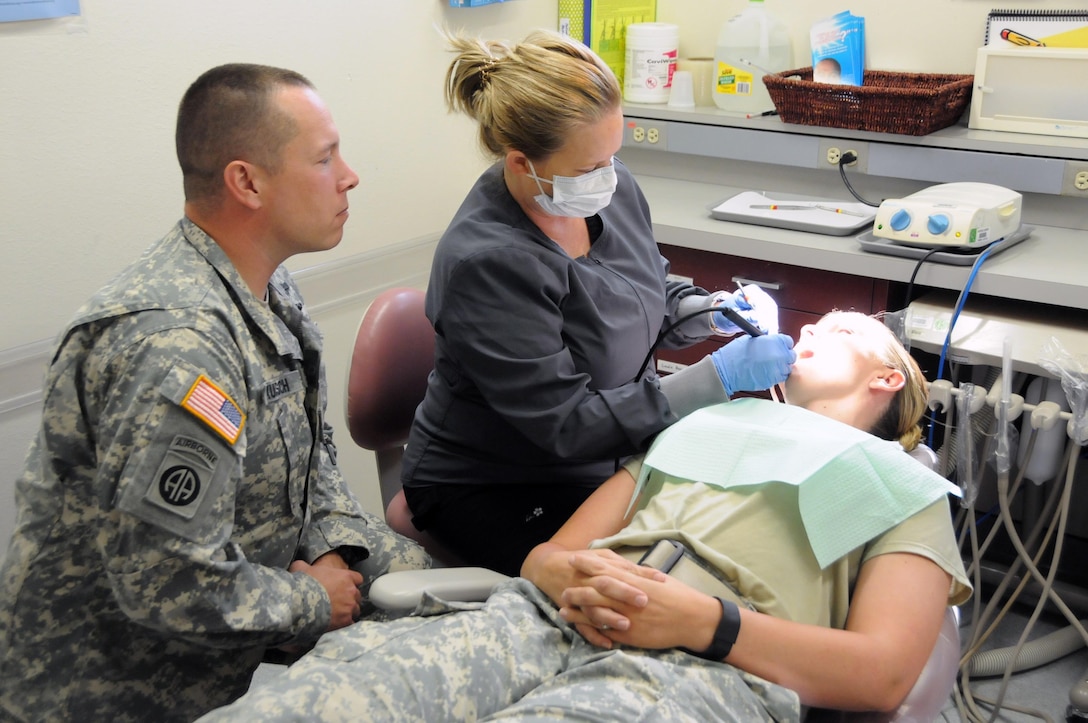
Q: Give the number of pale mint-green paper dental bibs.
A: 1